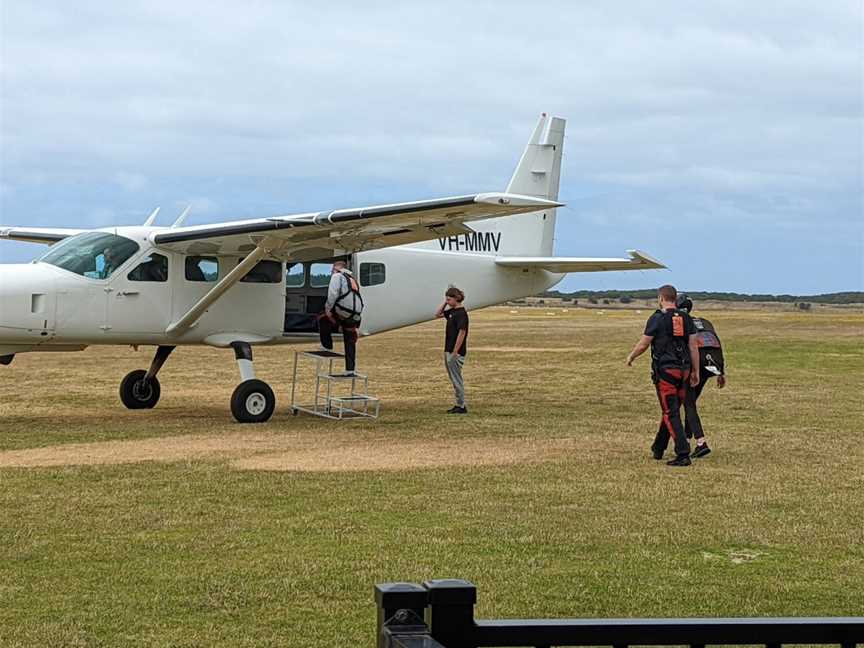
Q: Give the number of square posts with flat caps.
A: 2